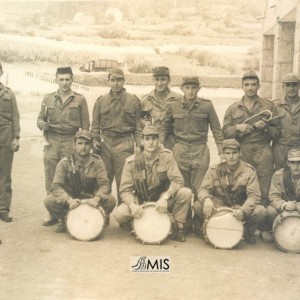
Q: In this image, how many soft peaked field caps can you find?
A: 9